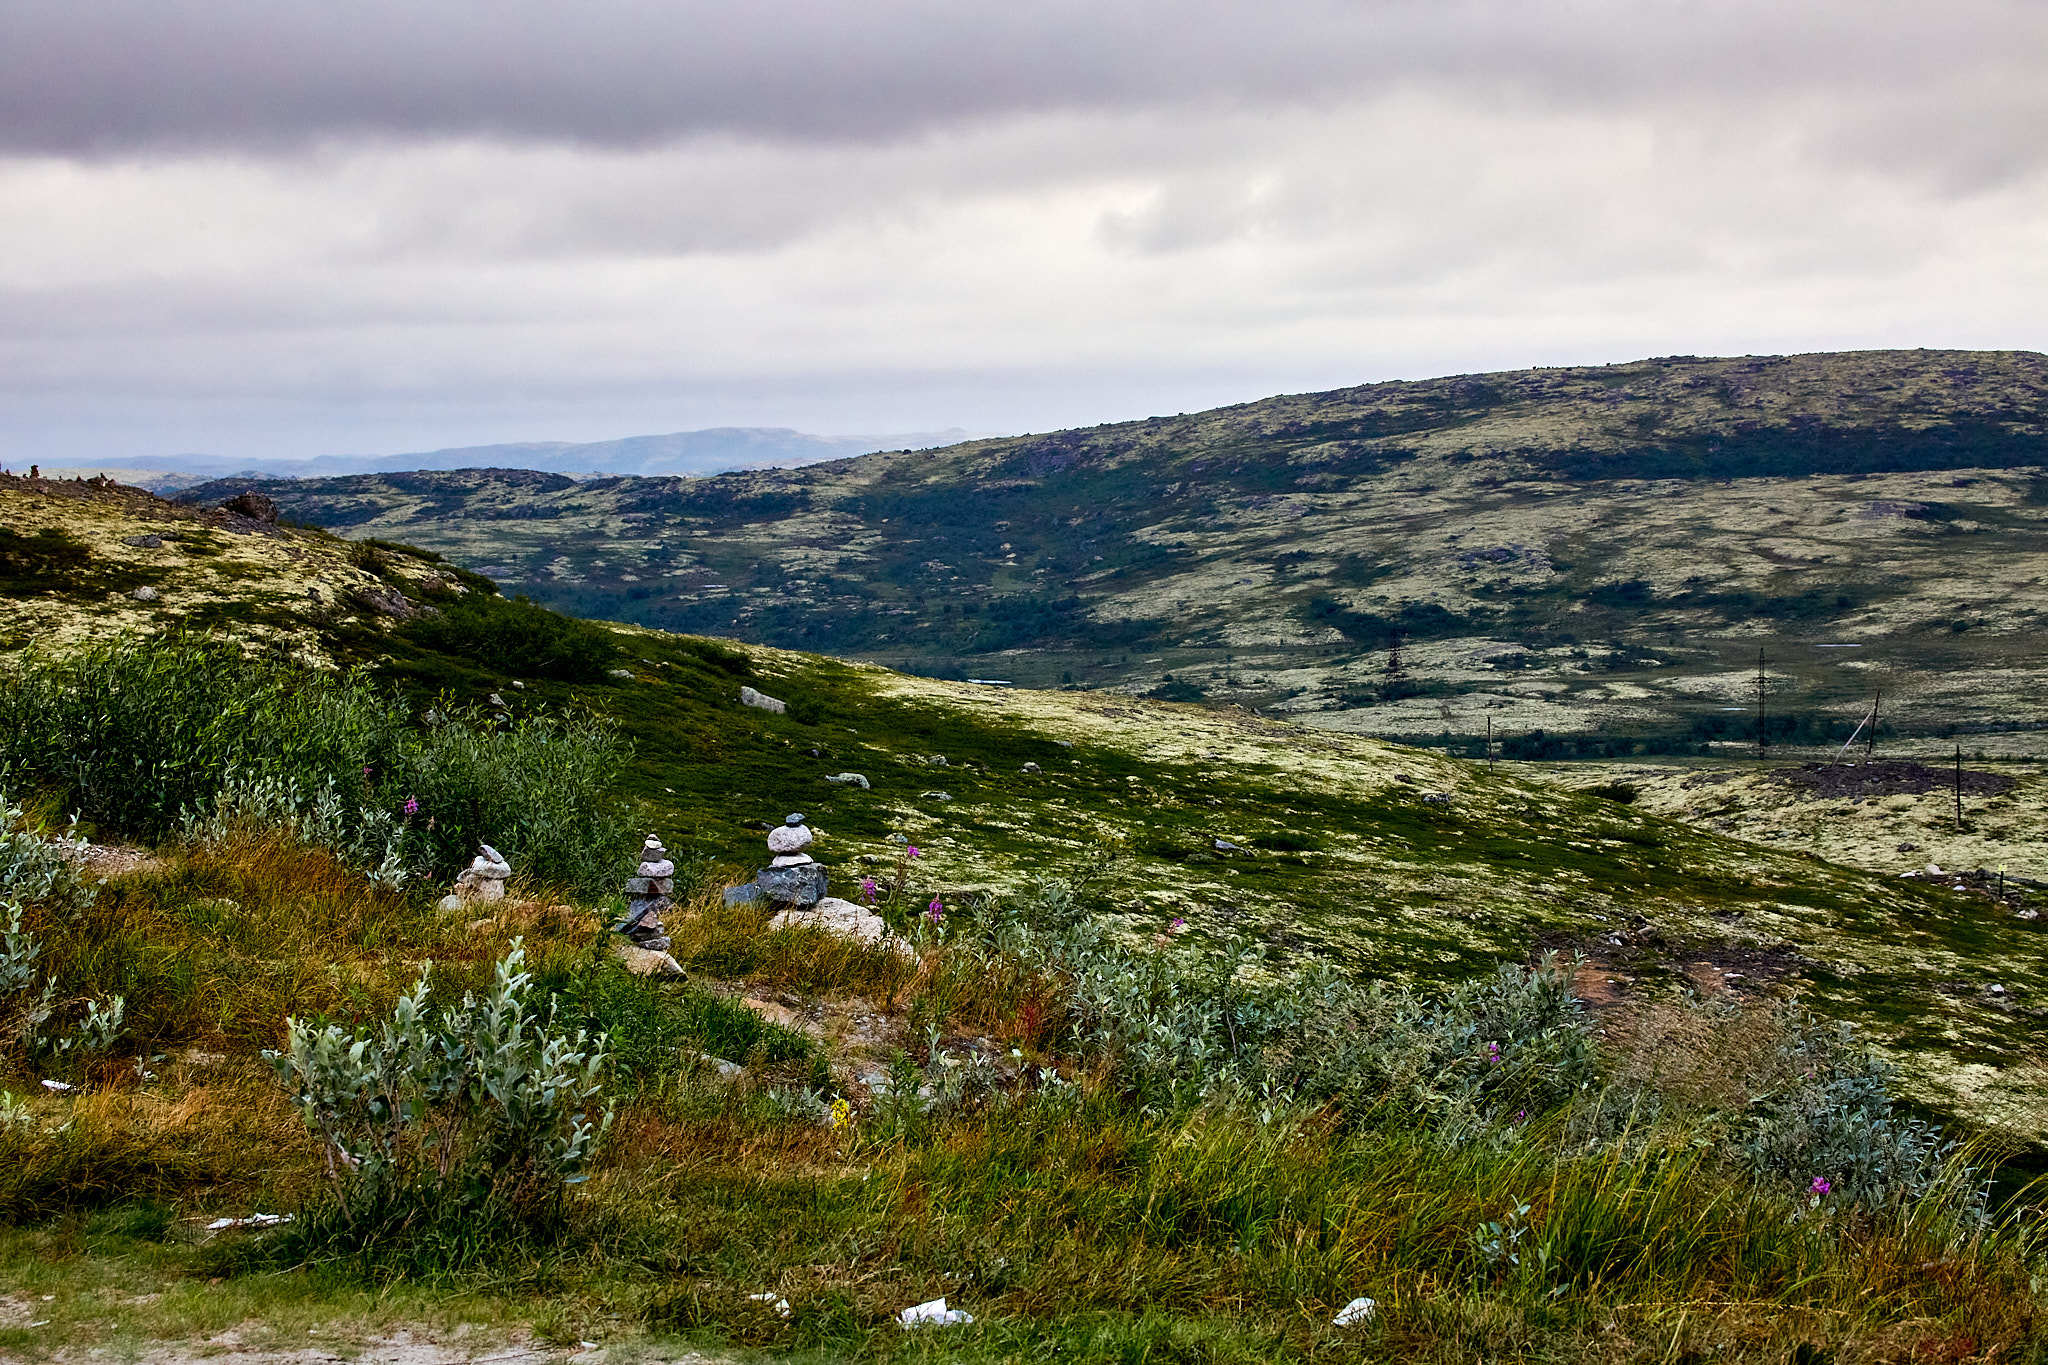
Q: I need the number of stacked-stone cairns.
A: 3